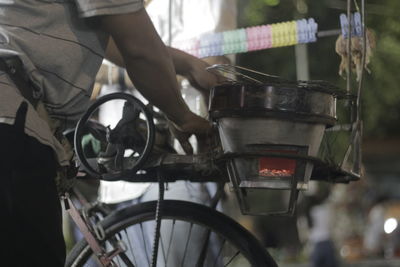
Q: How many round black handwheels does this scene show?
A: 1